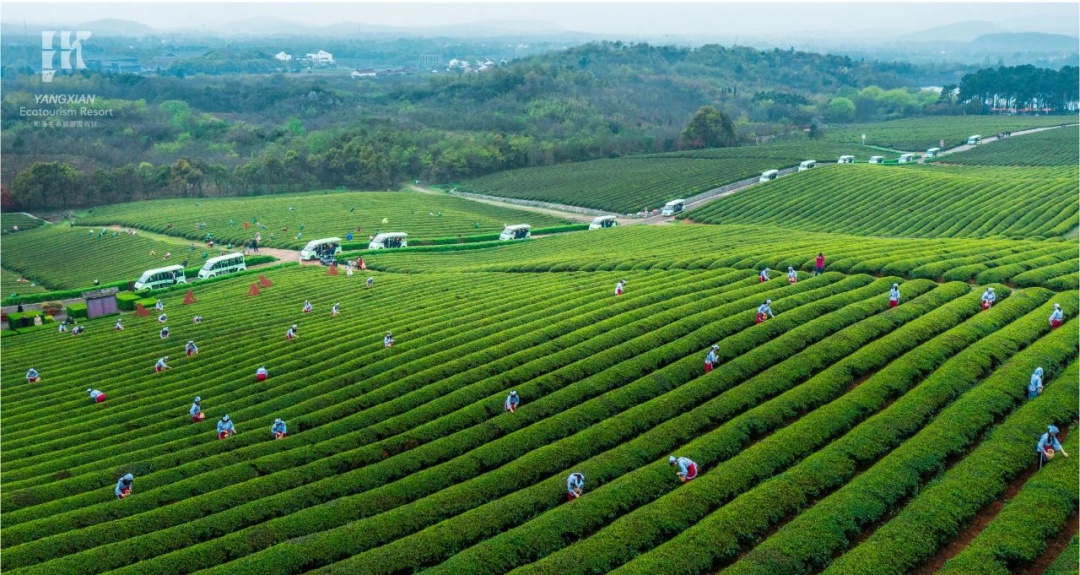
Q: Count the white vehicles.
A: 14